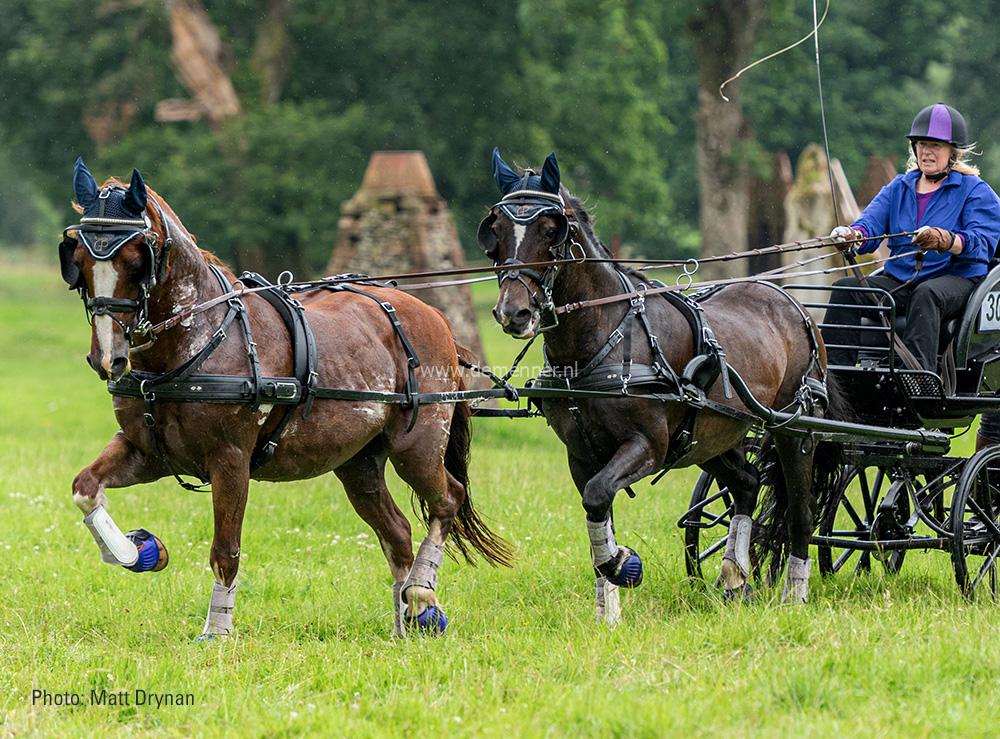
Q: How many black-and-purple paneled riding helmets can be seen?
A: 1